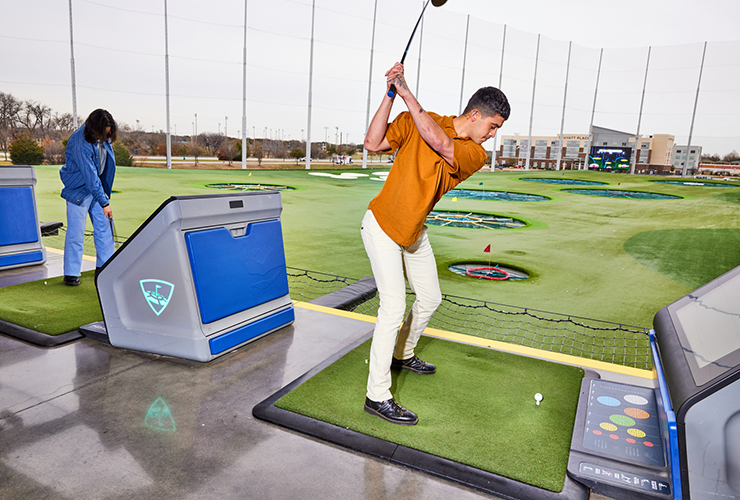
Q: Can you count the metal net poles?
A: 13